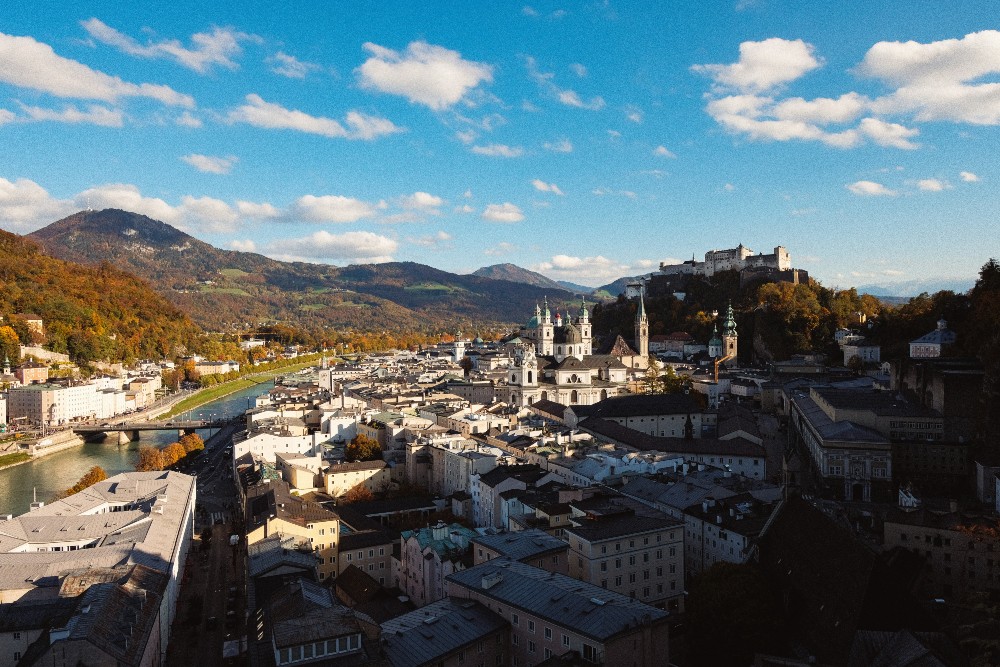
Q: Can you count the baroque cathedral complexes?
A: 1